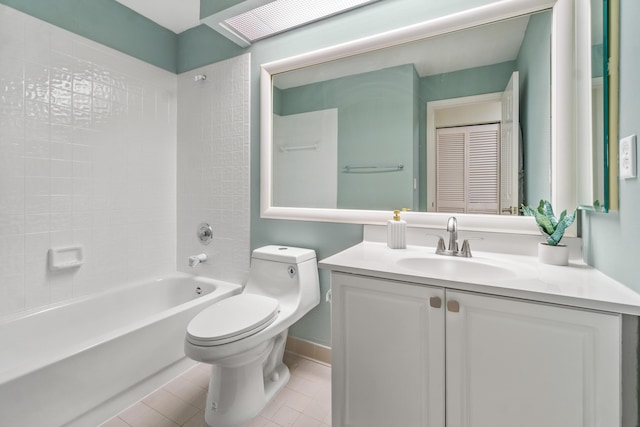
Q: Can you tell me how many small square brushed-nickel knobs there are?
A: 2